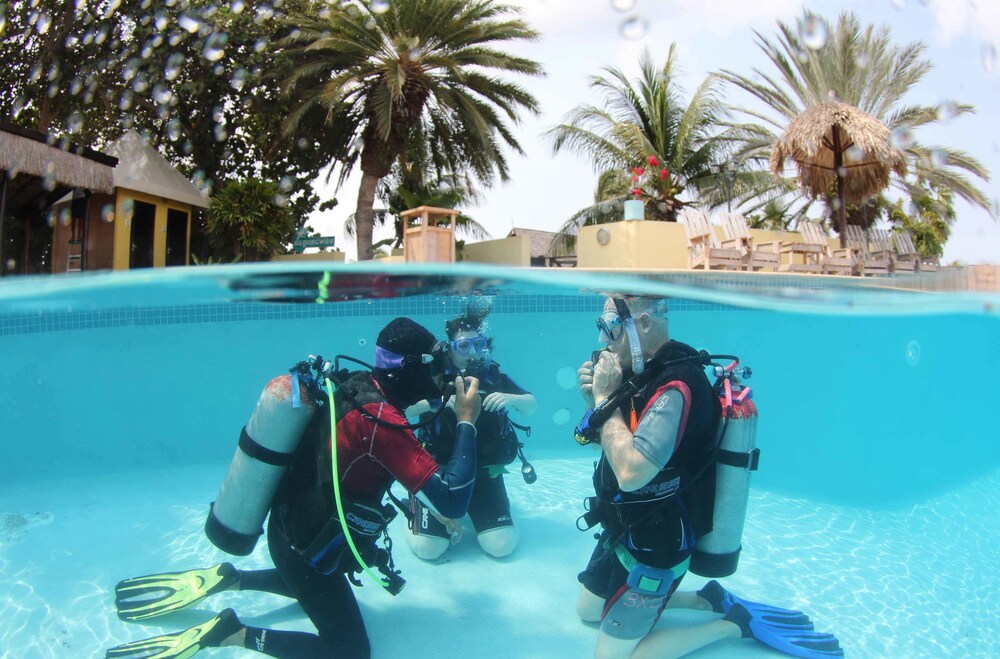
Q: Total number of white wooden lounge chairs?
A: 6